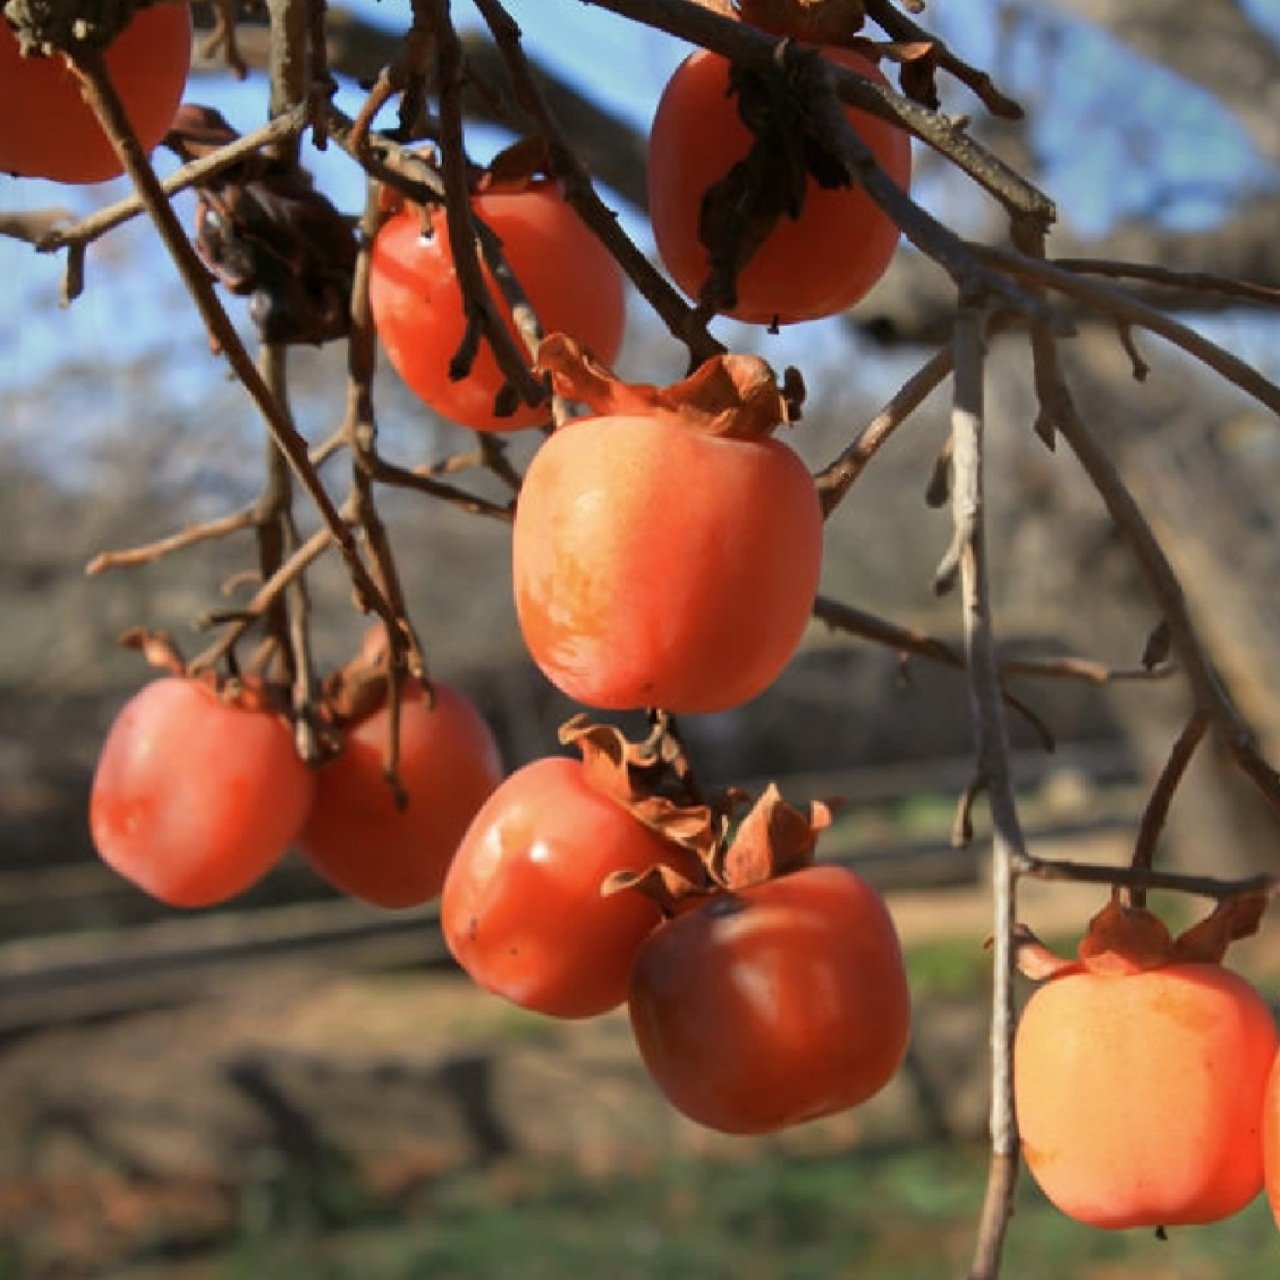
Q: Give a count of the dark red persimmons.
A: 1